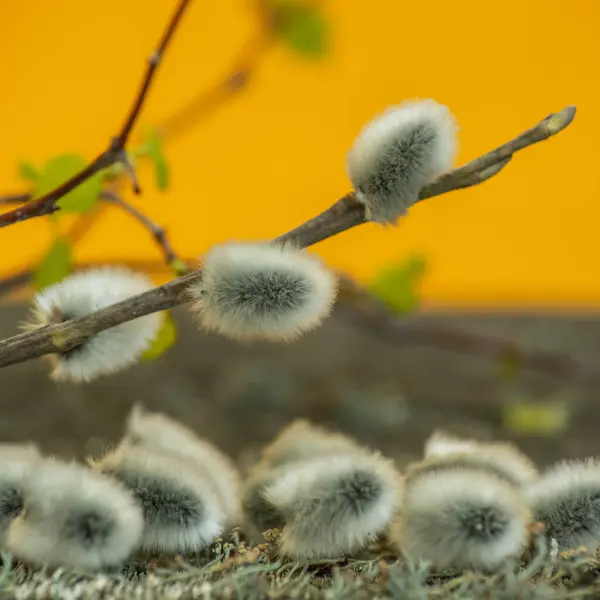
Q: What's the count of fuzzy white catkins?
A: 12